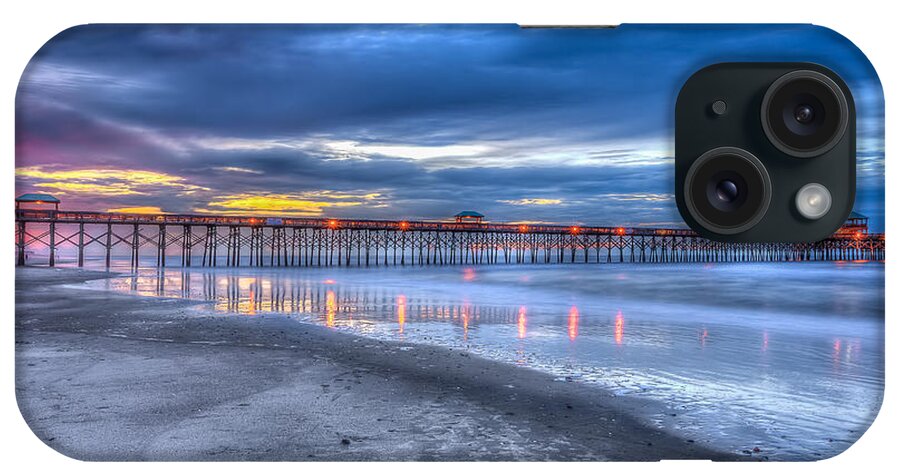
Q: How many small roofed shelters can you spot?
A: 3